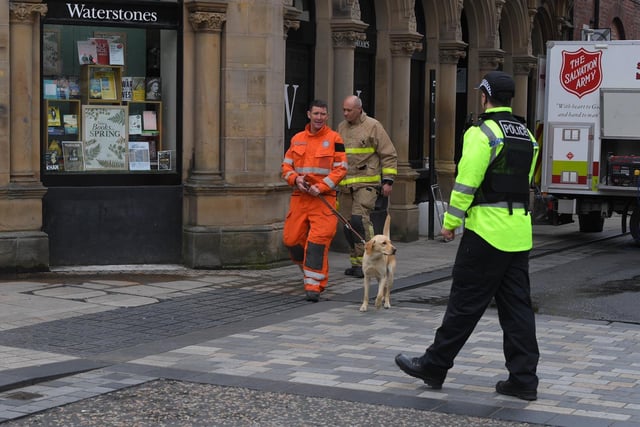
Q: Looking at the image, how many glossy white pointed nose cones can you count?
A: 0